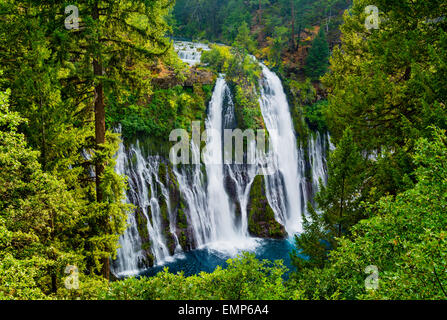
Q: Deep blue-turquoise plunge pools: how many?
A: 1